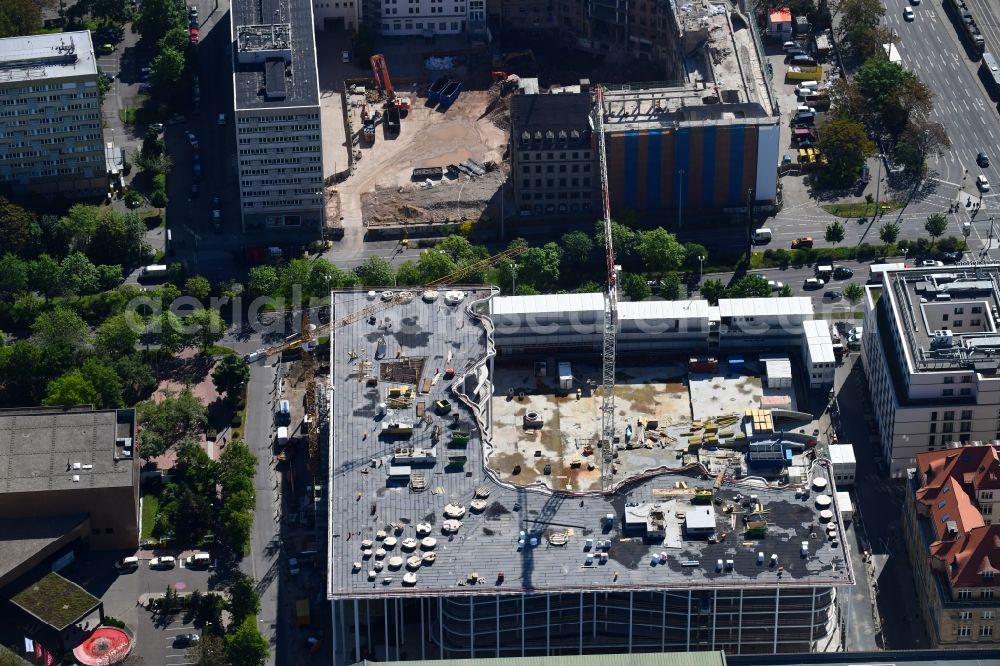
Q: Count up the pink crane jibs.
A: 0